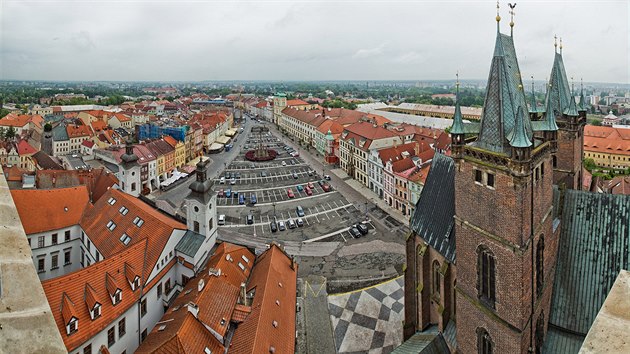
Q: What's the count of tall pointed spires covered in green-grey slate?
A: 2